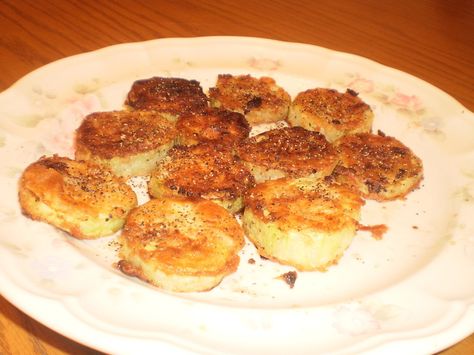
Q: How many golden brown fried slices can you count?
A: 11